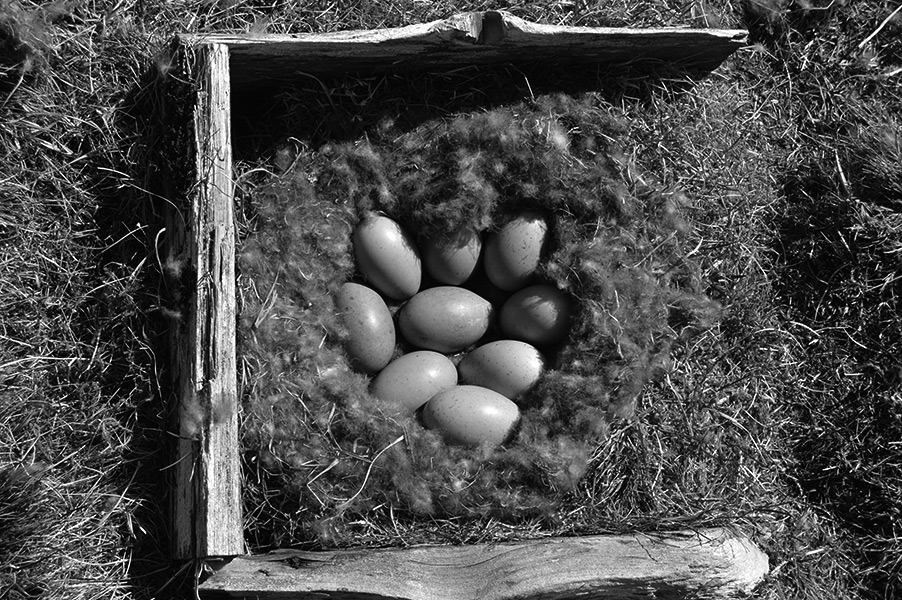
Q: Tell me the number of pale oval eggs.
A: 9